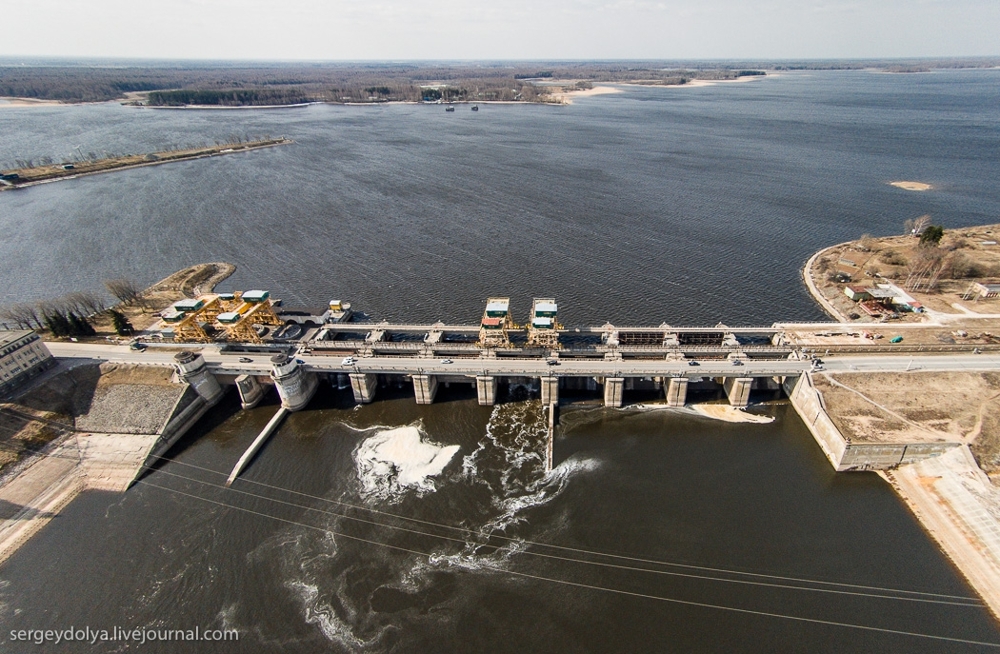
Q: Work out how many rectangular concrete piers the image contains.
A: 7